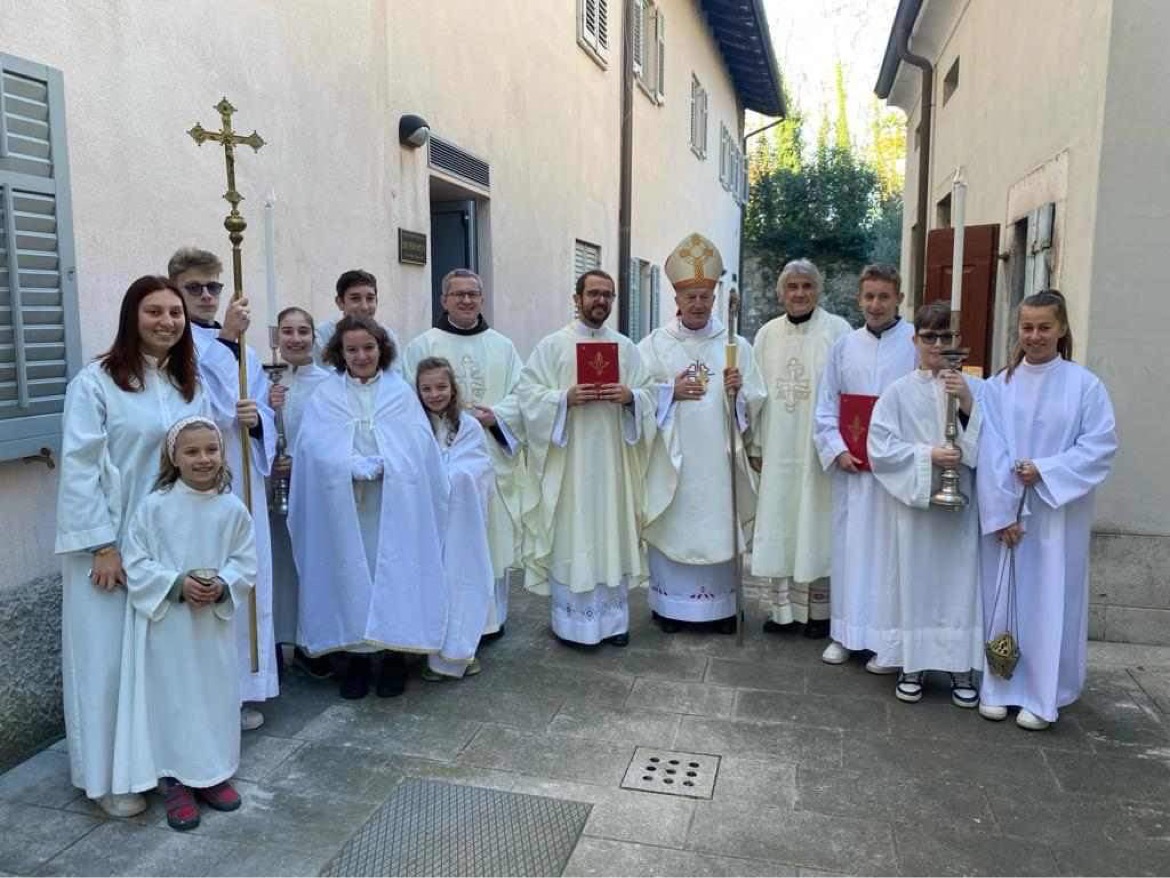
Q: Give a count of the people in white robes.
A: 14